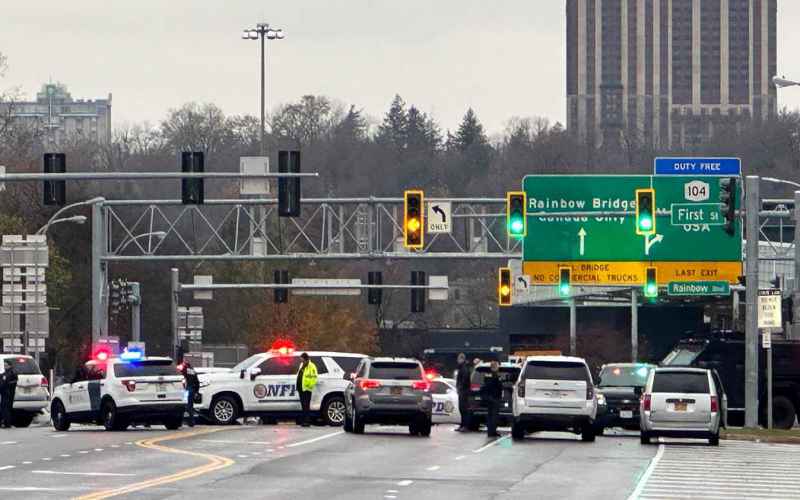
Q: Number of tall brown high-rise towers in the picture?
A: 1